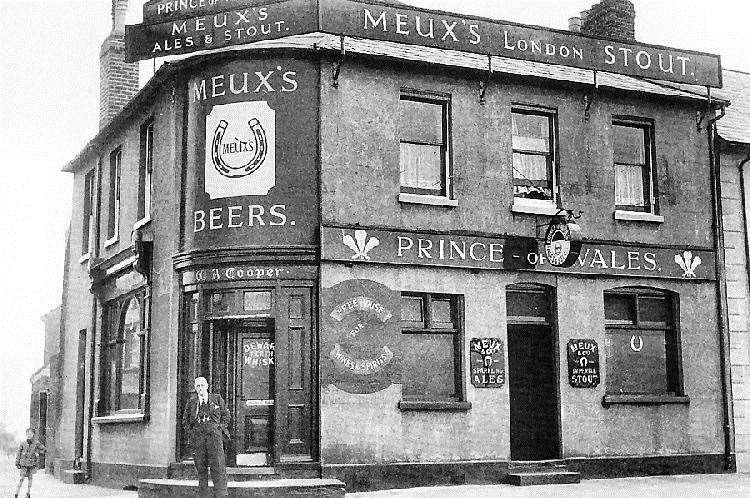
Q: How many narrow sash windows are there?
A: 6